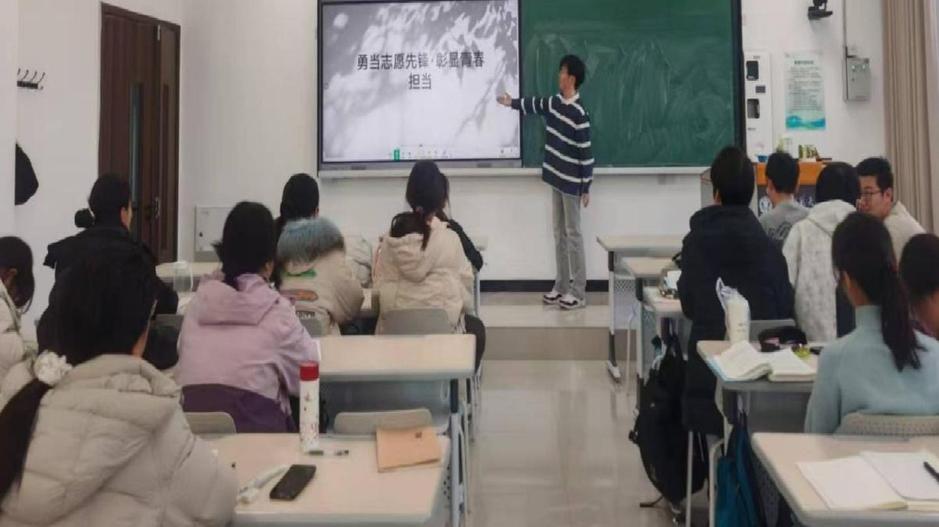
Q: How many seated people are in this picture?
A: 13